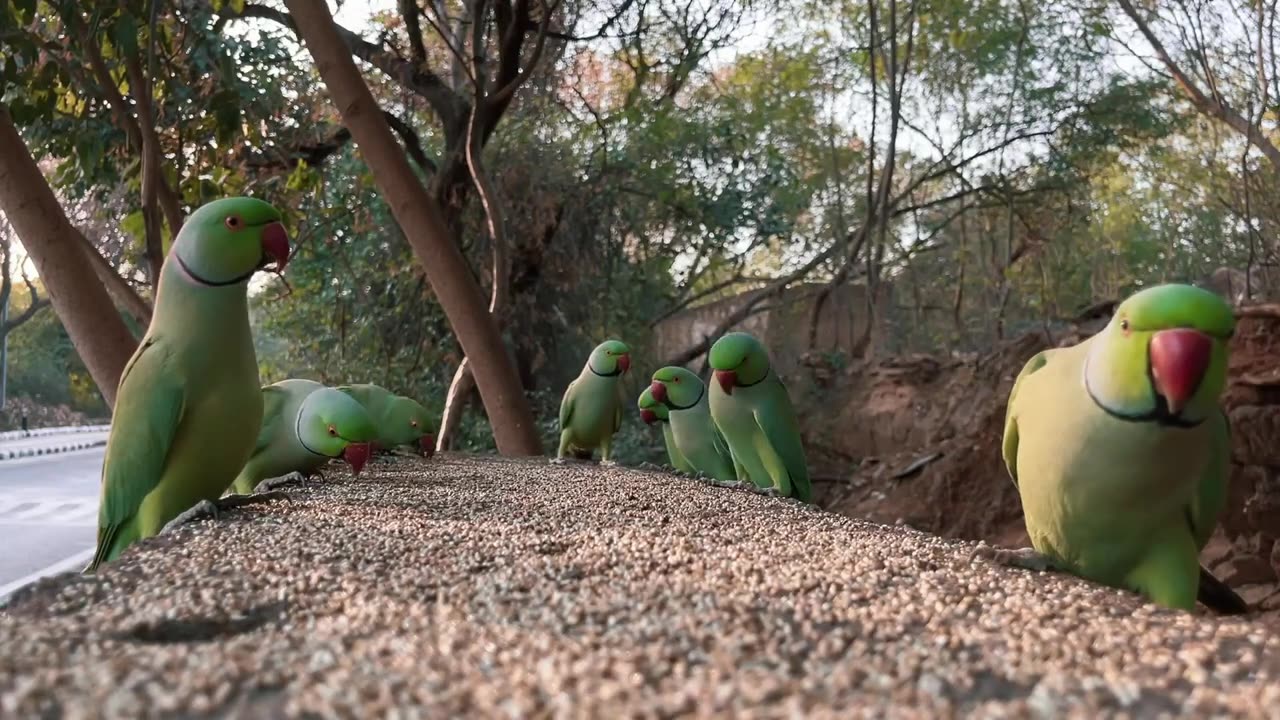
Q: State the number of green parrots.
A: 8